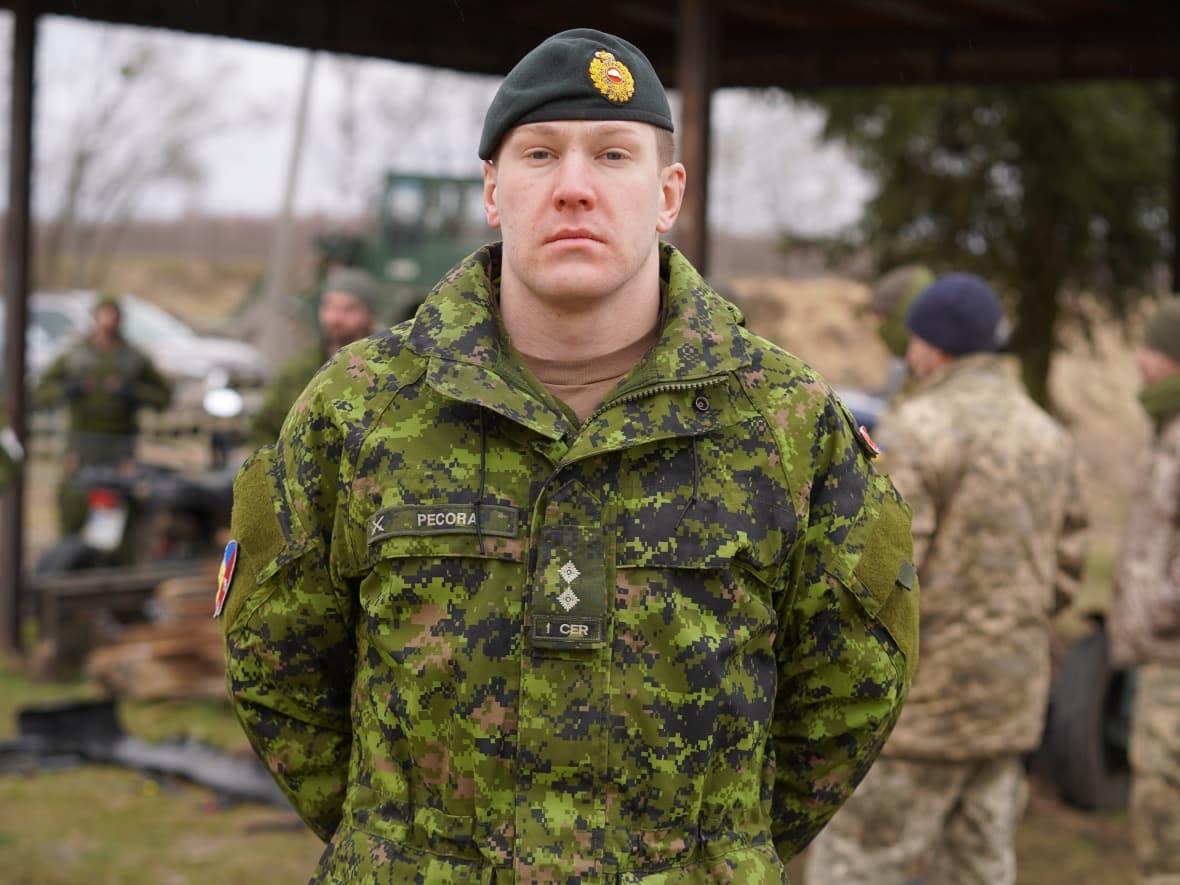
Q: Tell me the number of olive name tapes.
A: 1